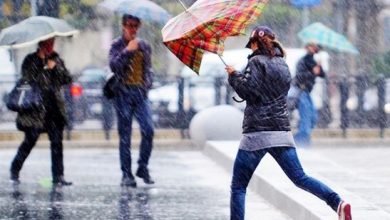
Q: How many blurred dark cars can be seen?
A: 1